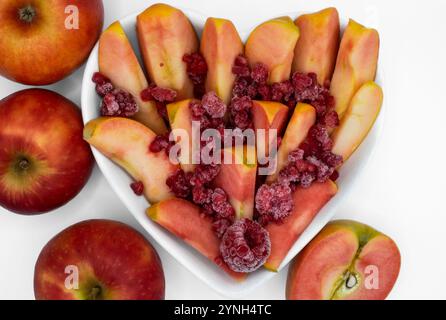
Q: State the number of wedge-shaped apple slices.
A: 14